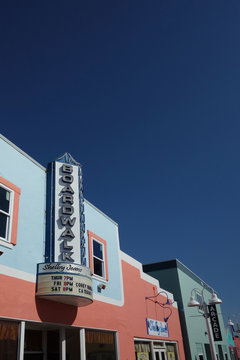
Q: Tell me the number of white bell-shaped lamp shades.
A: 3